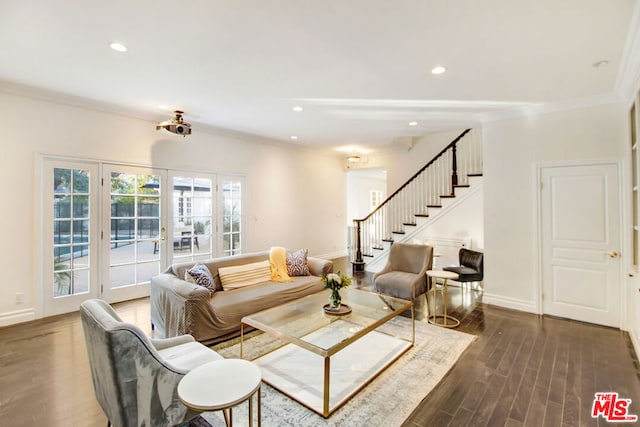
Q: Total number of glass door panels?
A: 4